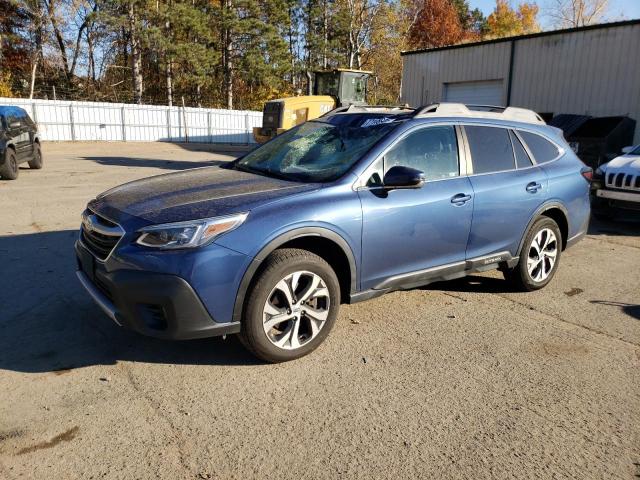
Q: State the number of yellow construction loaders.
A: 1